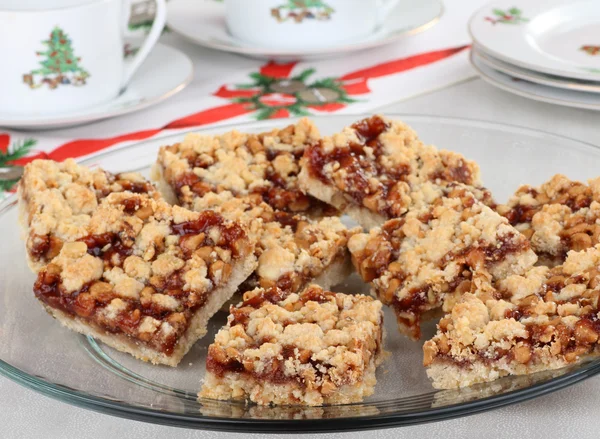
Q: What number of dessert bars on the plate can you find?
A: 9